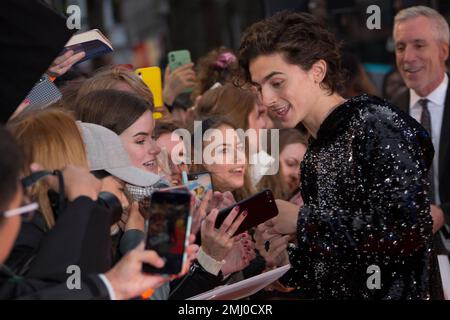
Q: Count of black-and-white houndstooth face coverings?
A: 0